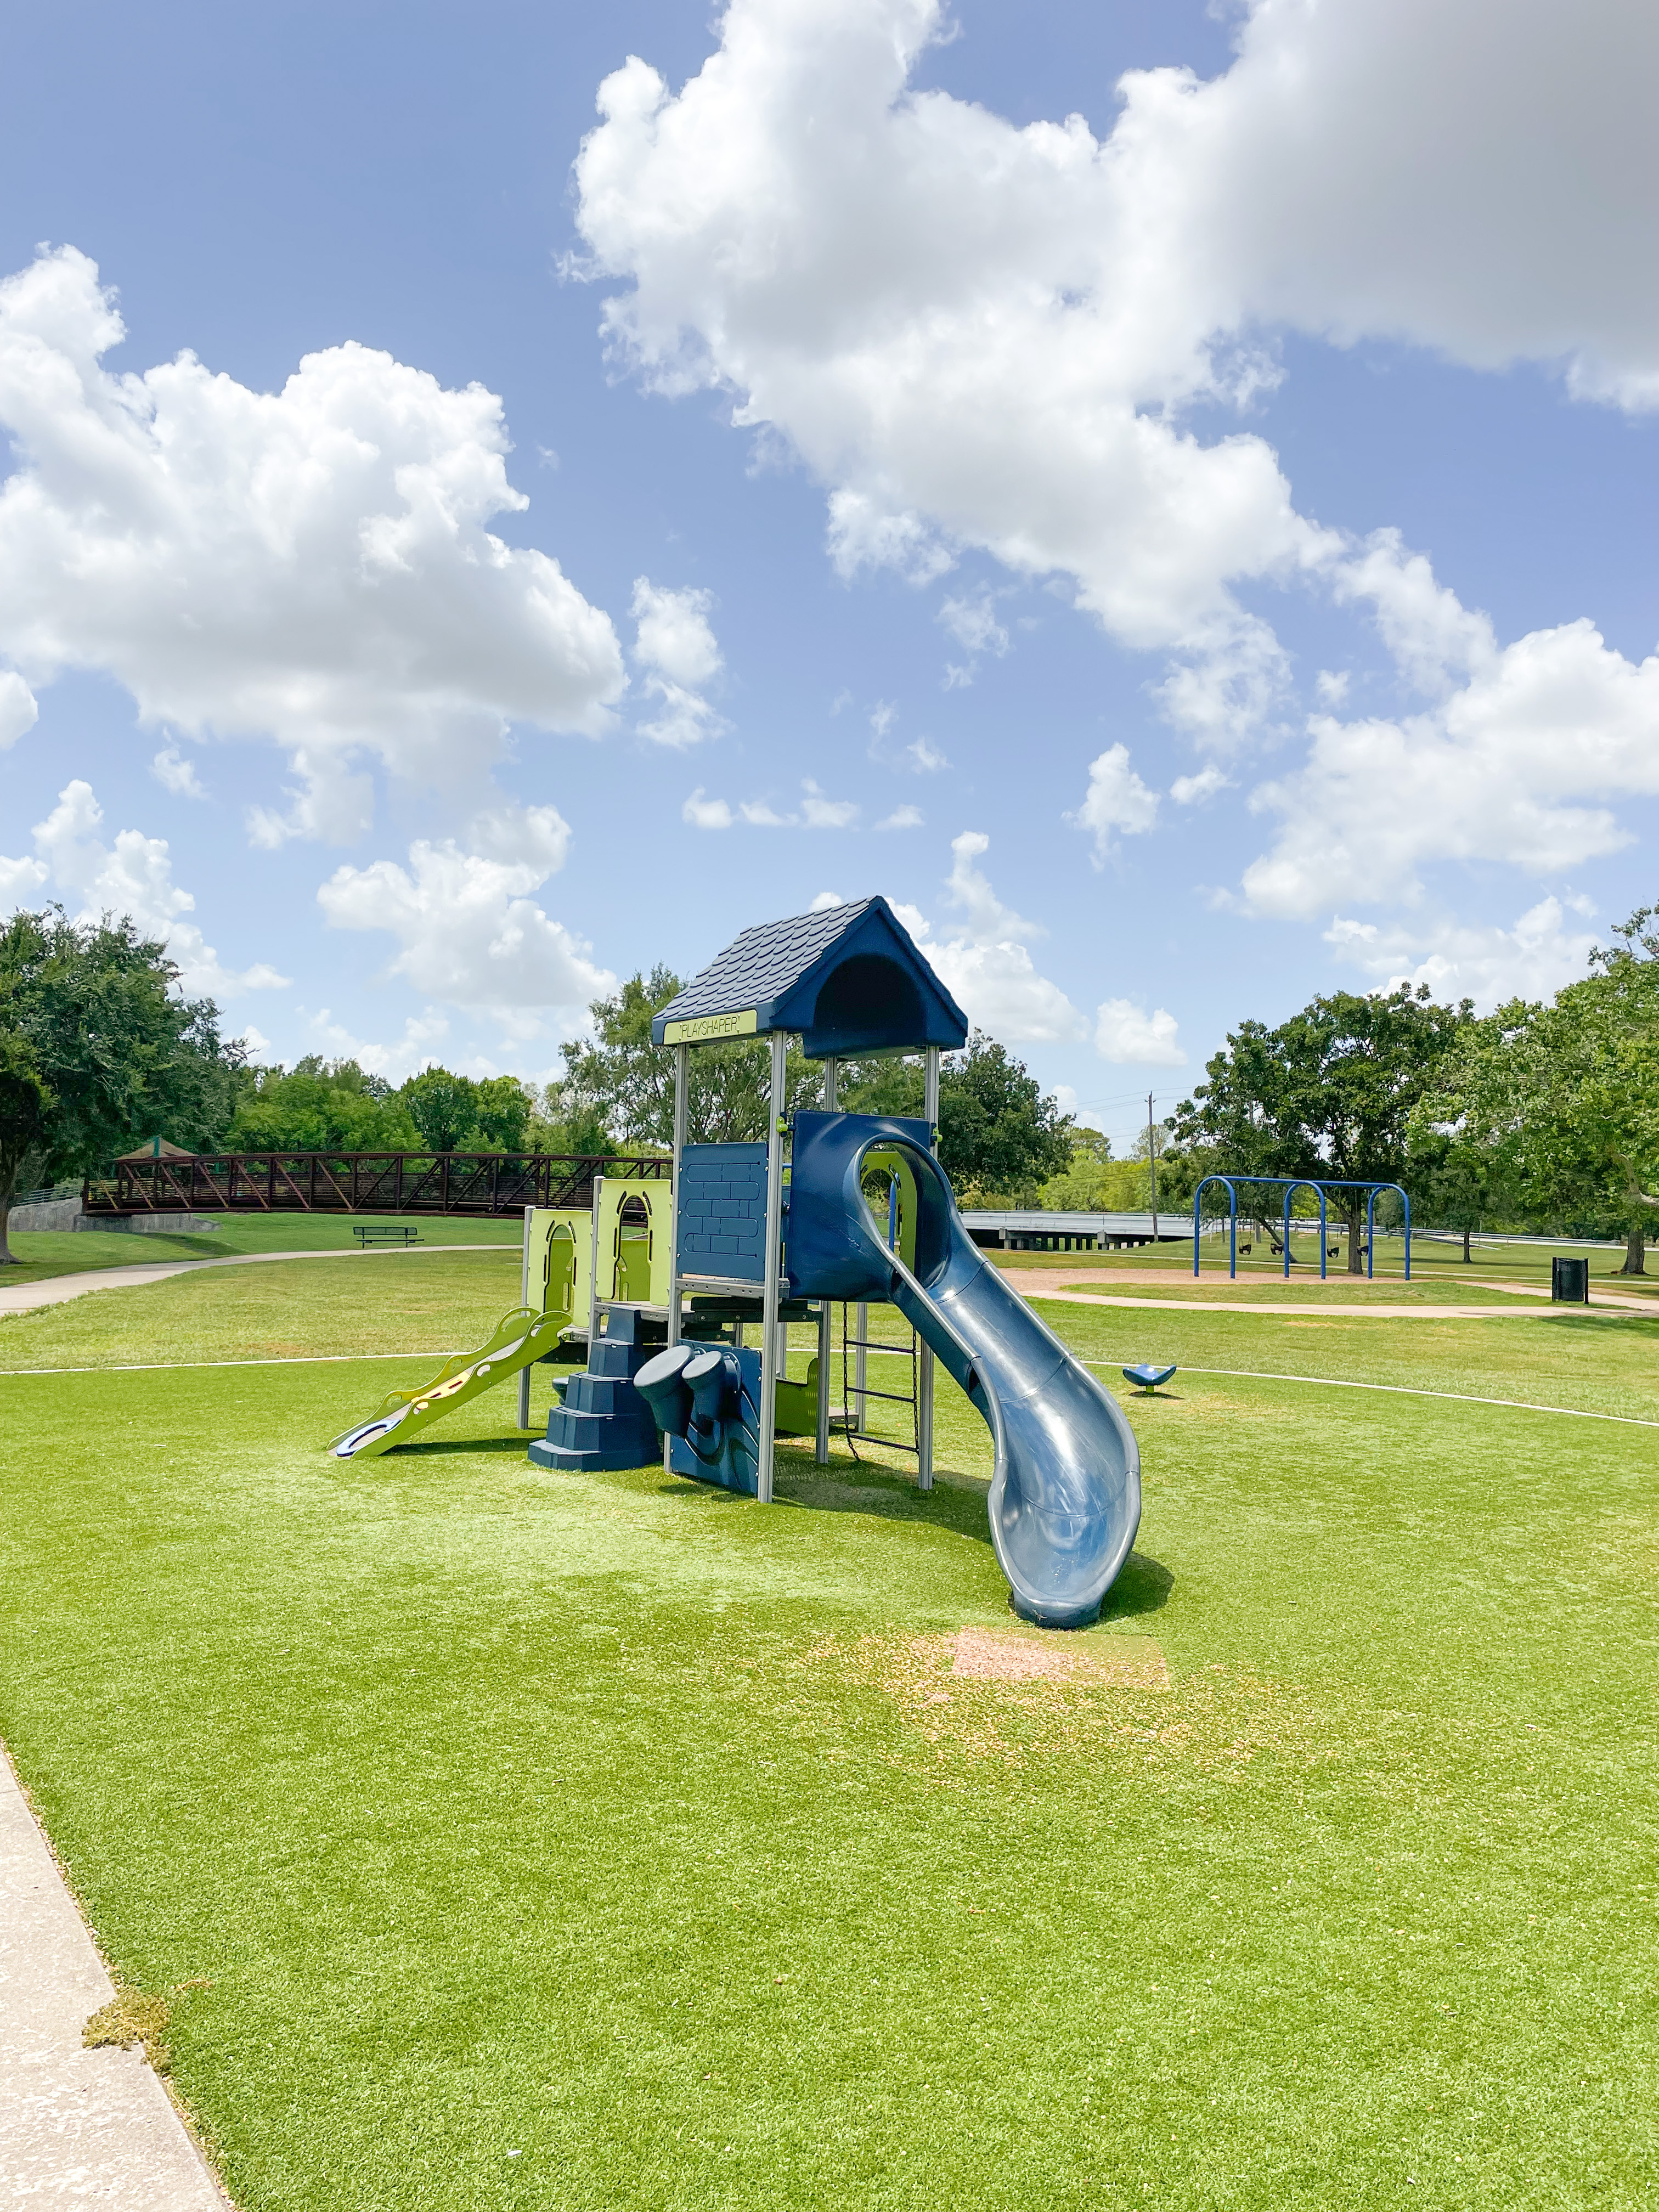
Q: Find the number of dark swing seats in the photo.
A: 4